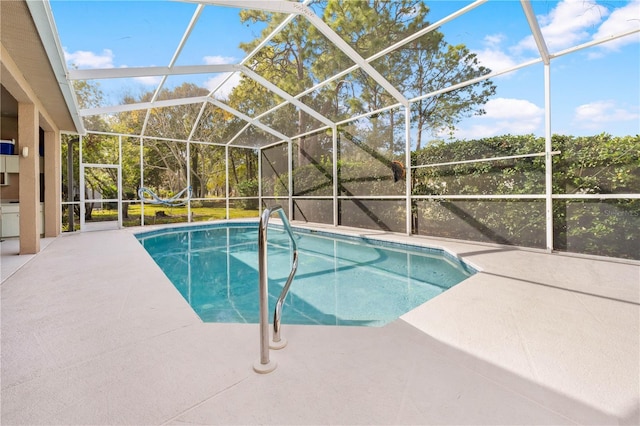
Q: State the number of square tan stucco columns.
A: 2